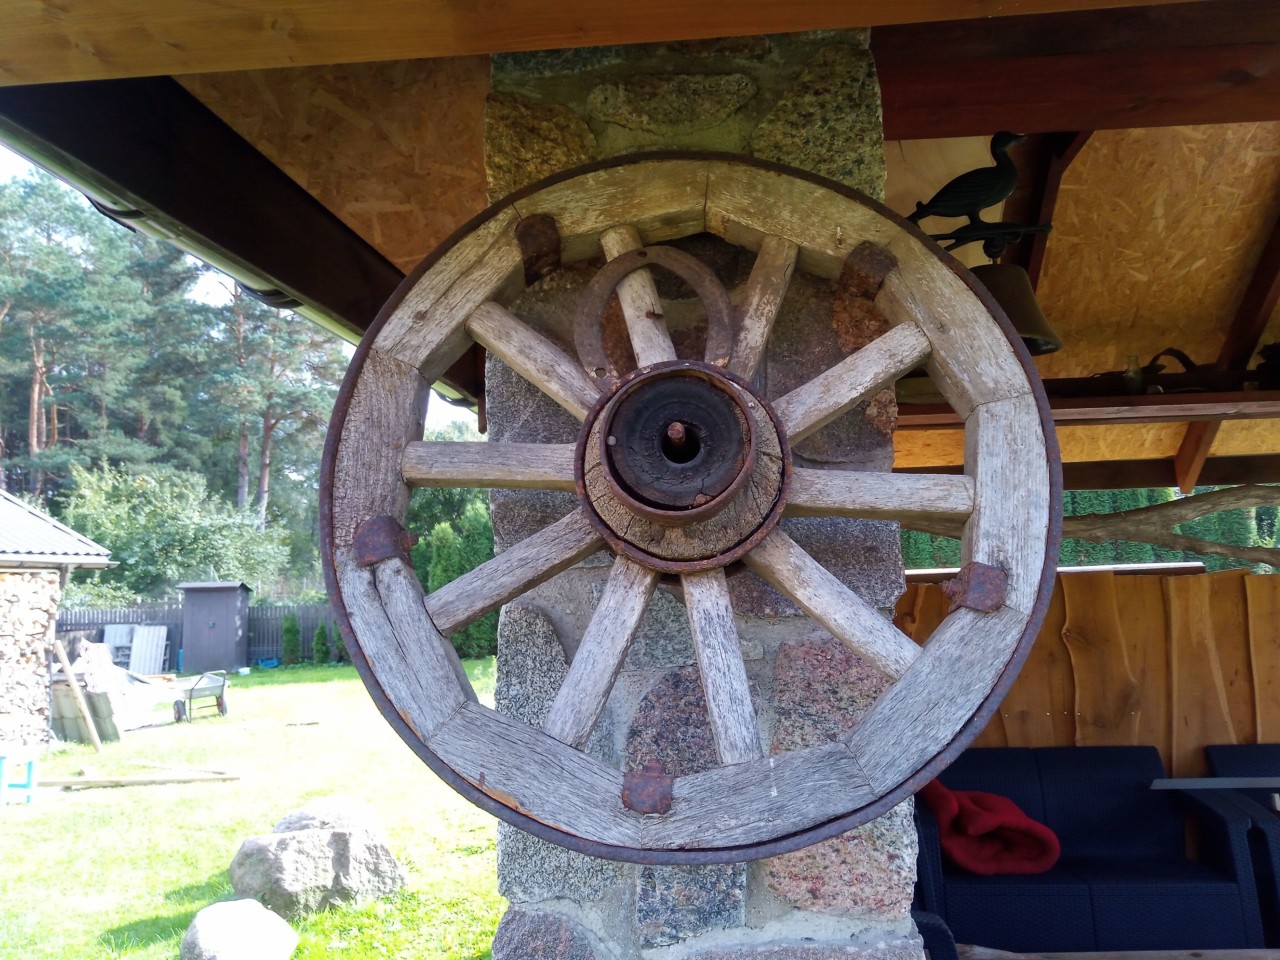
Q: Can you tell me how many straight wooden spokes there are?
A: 10